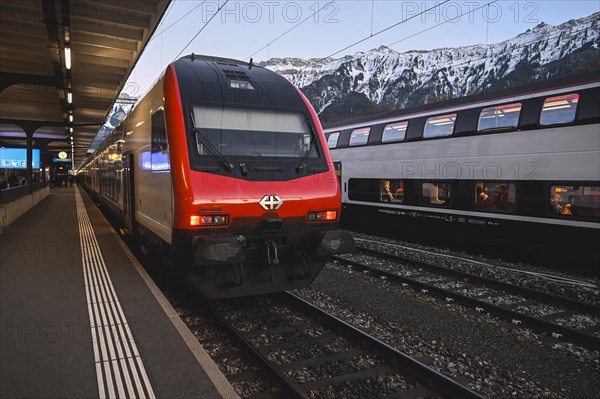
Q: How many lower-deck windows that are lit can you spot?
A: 4